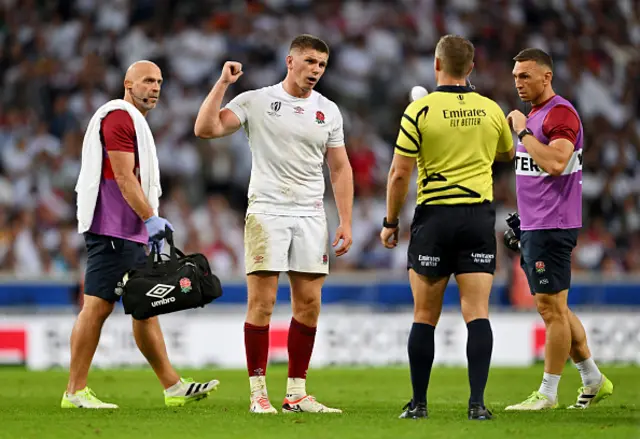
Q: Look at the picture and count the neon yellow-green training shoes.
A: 4